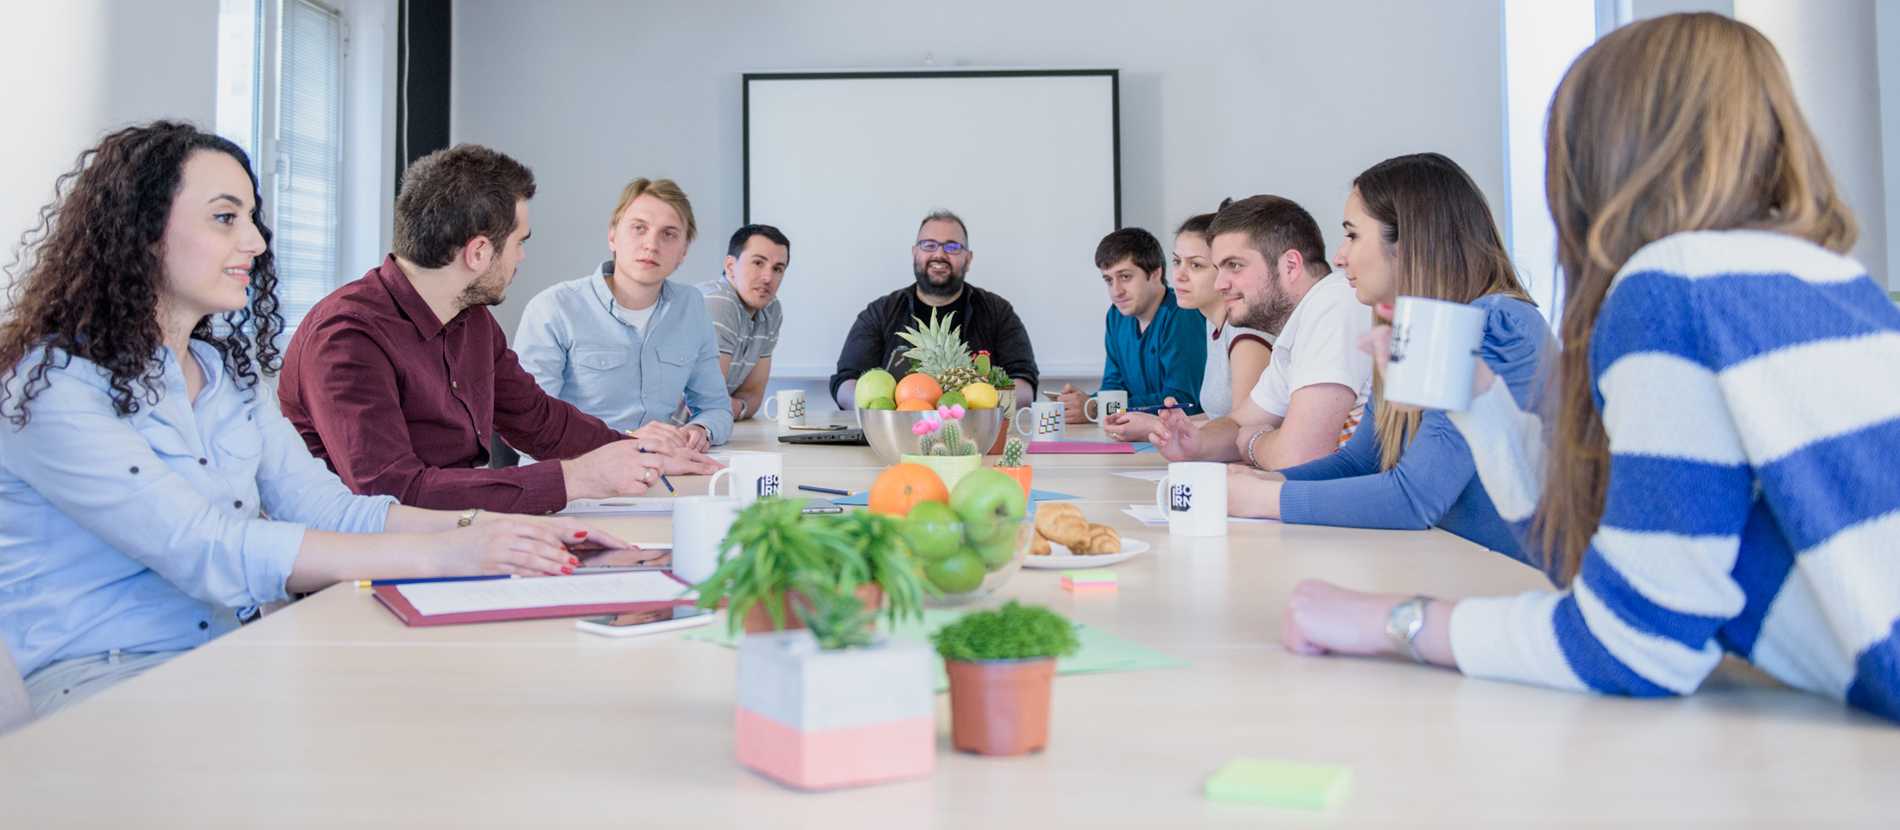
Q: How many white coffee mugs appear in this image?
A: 7